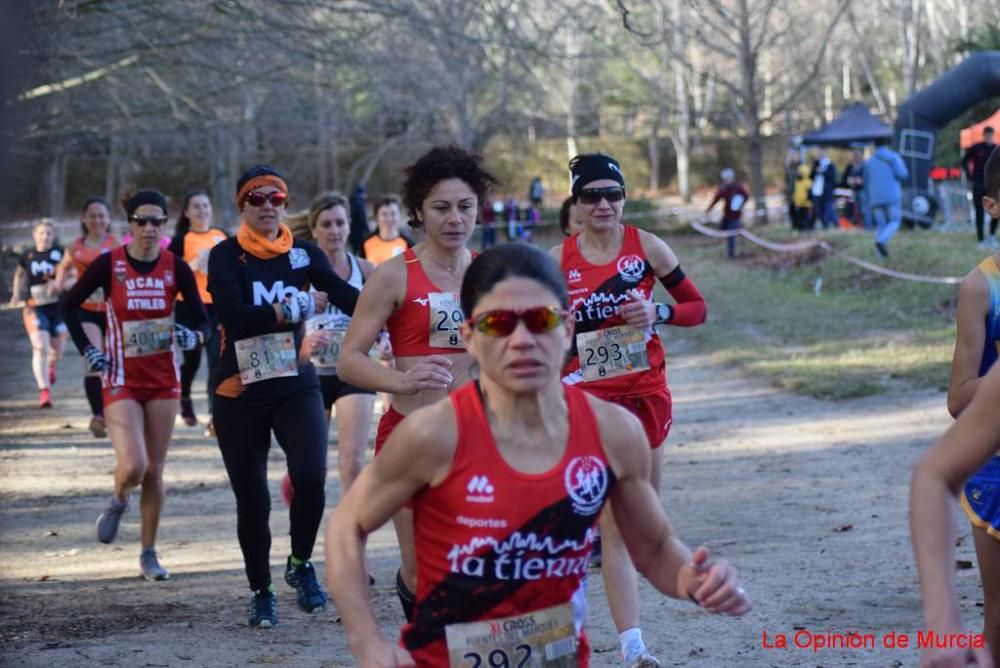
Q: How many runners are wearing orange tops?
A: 3